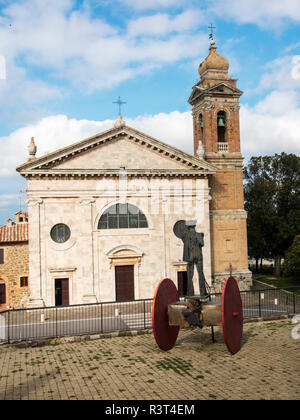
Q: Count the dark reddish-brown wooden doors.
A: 3